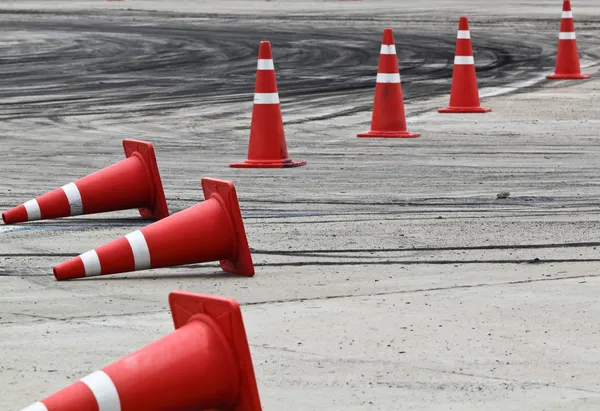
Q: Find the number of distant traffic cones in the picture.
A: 4